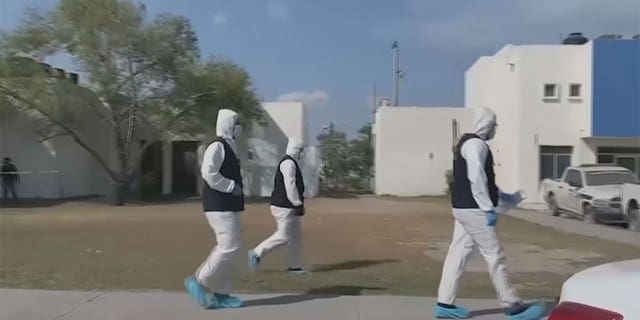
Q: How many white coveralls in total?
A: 3